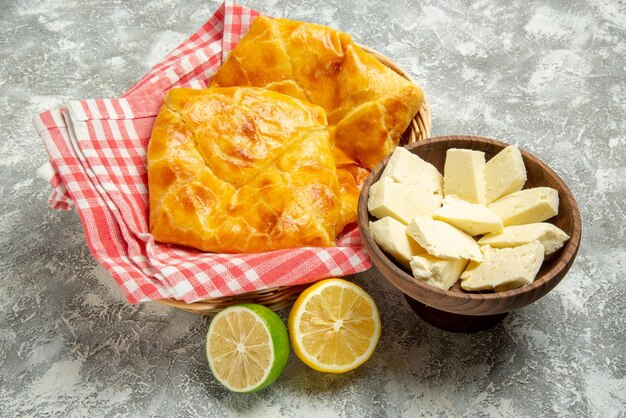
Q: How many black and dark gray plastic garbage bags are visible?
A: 0